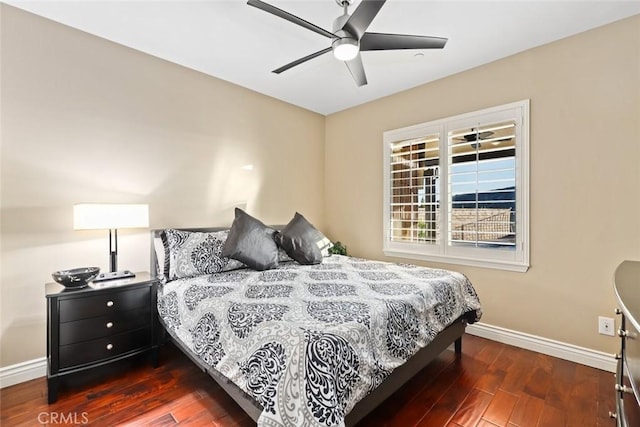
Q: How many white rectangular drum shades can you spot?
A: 1